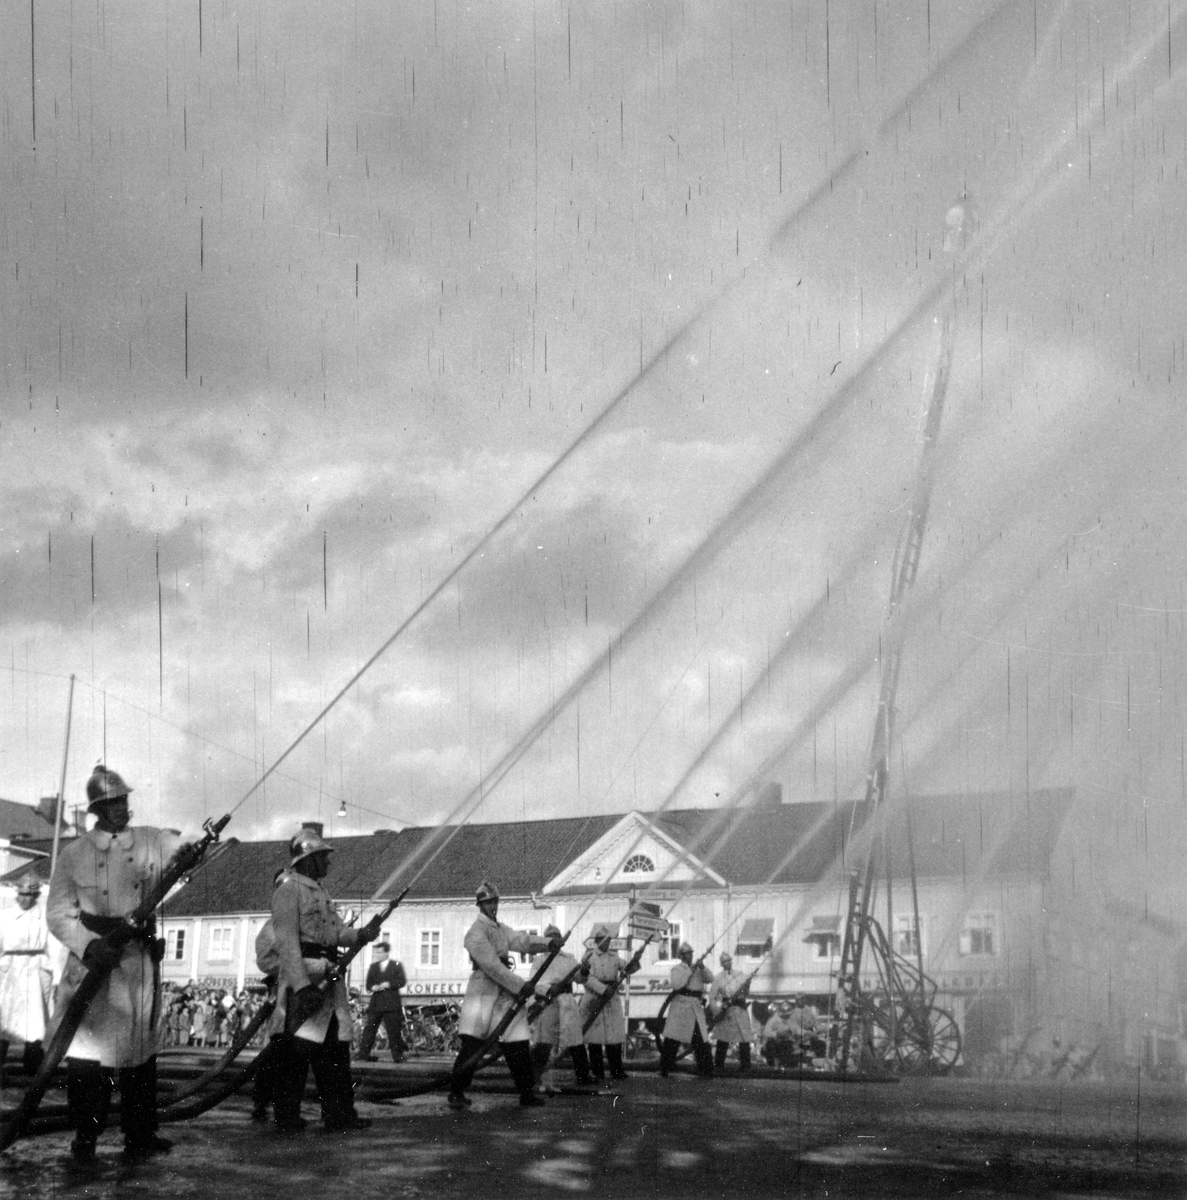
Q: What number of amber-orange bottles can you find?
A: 0